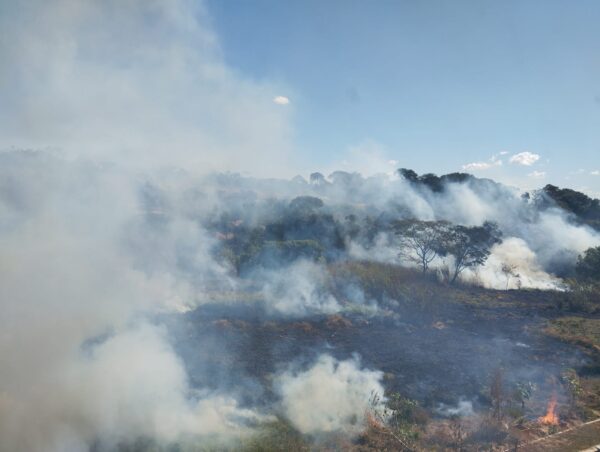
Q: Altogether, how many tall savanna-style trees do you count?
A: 2